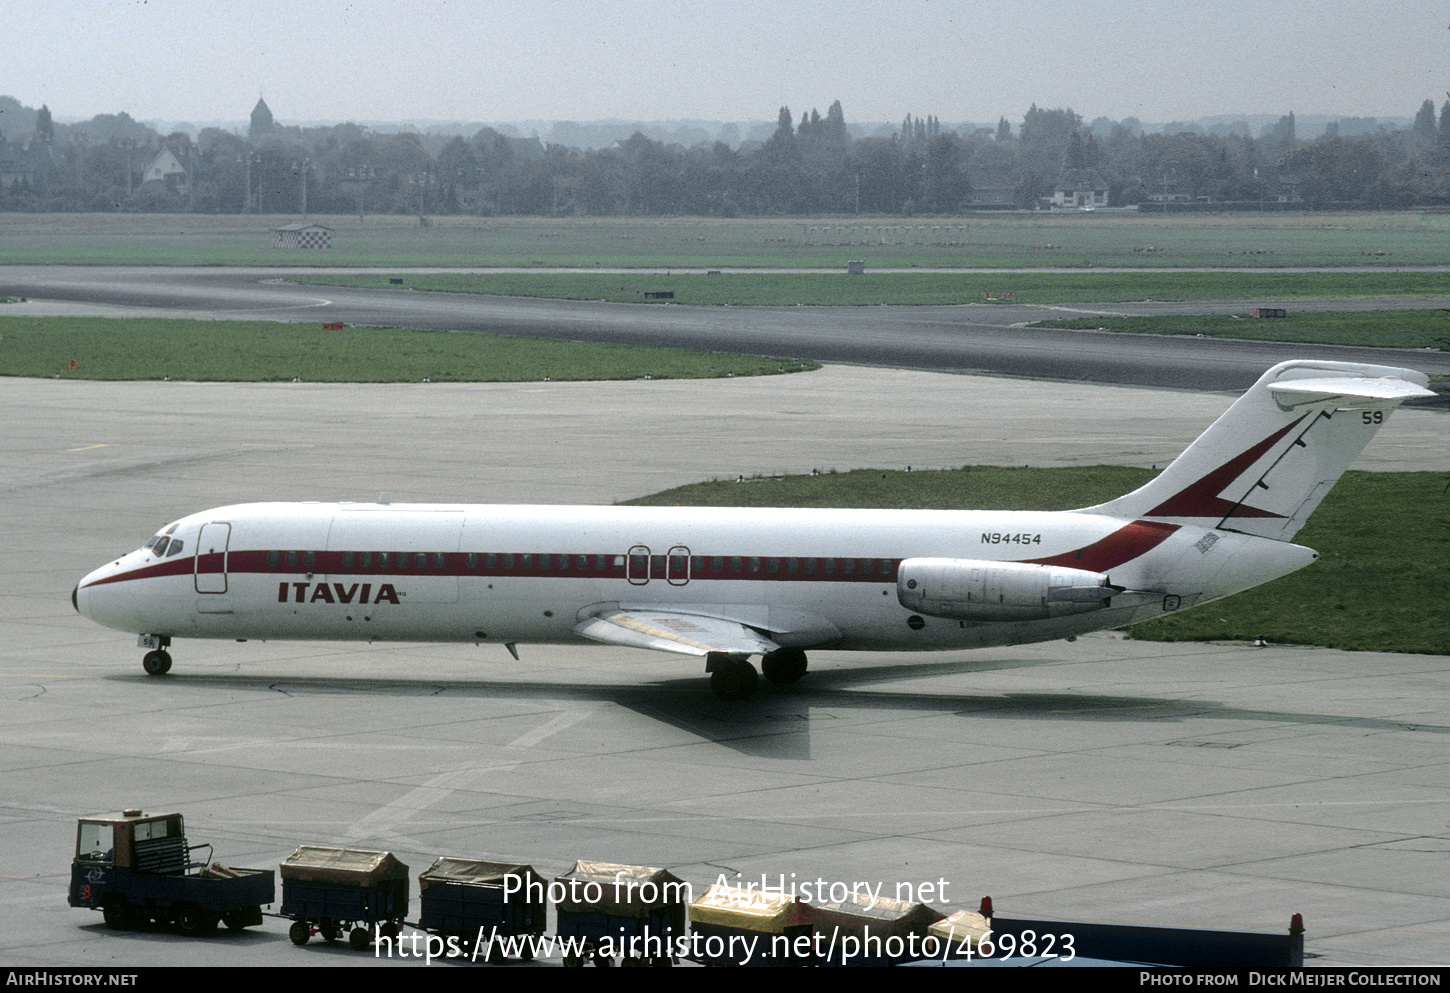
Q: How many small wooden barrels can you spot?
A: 0